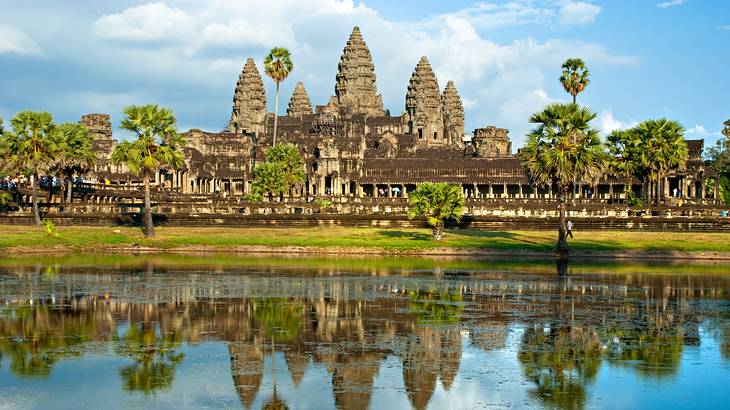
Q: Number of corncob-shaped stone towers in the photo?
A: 5